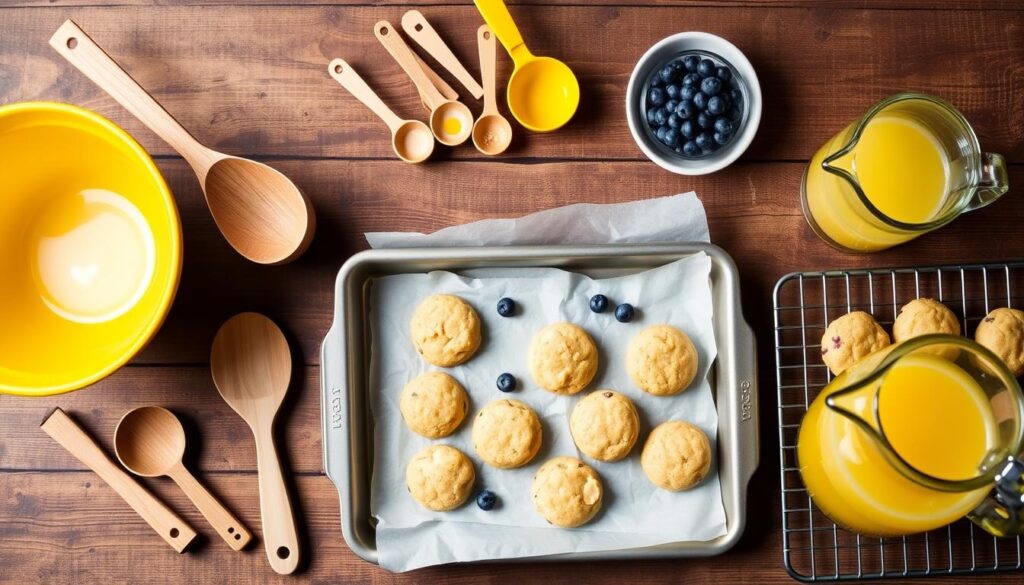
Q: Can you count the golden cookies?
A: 12